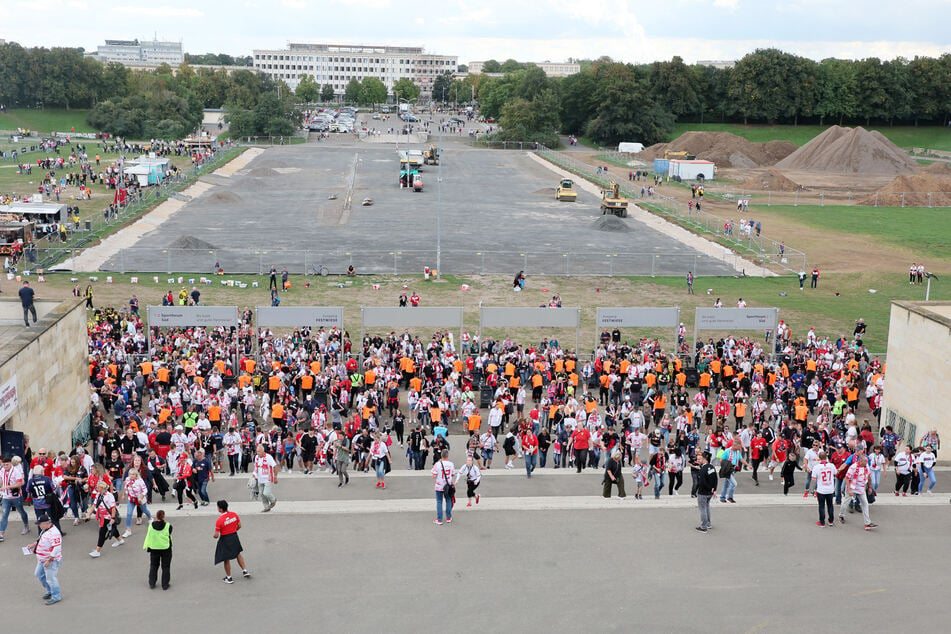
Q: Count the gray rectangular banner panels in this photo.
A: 6